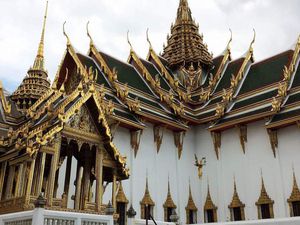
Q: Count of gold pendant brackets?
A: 6